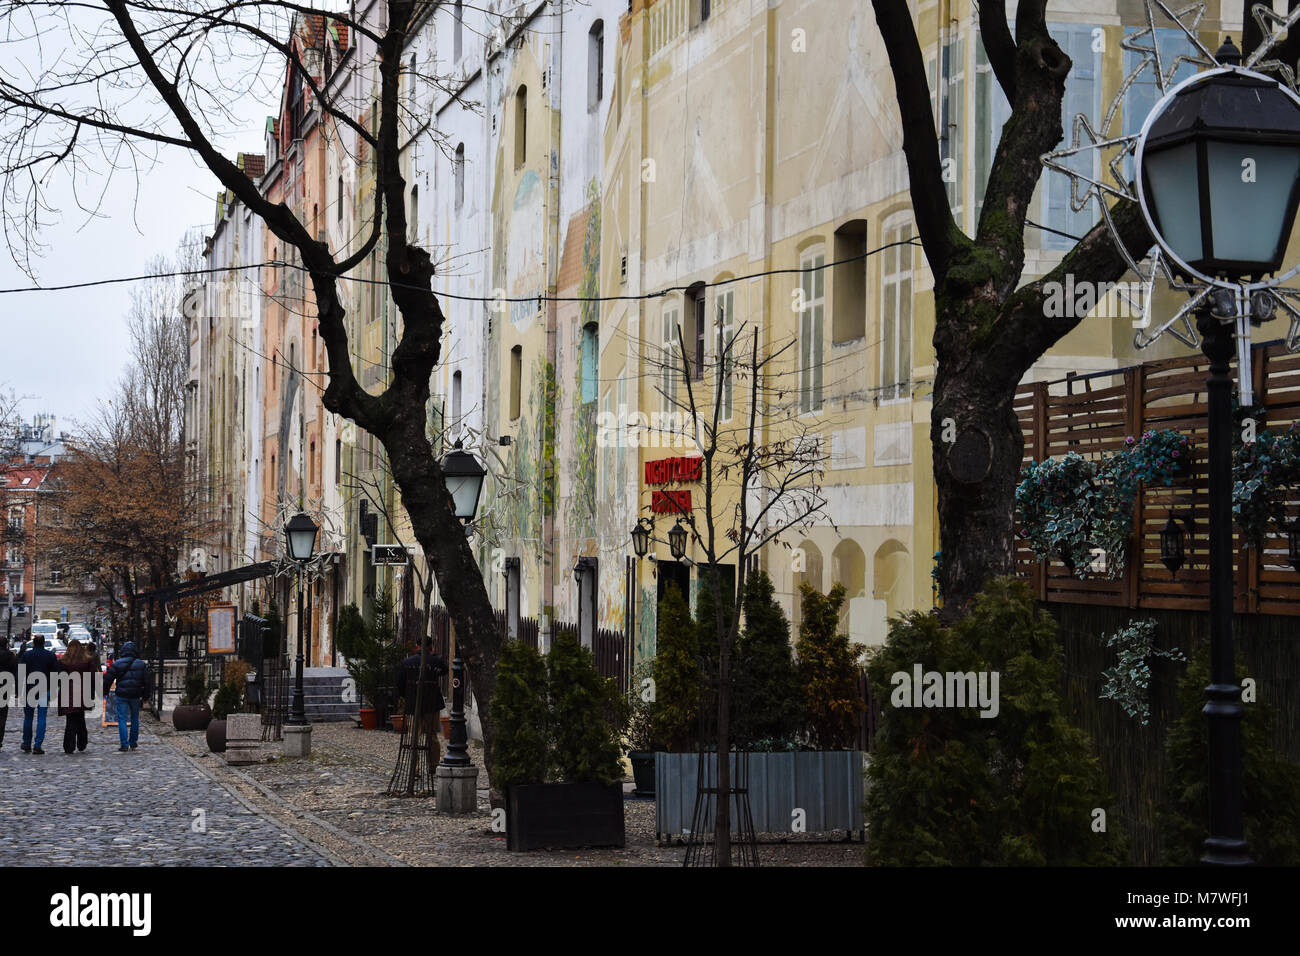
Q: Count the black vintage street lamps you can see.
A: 3